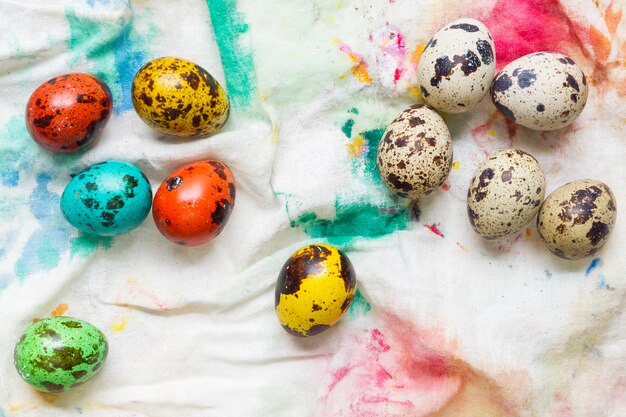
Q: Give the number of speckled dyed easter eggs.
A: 6